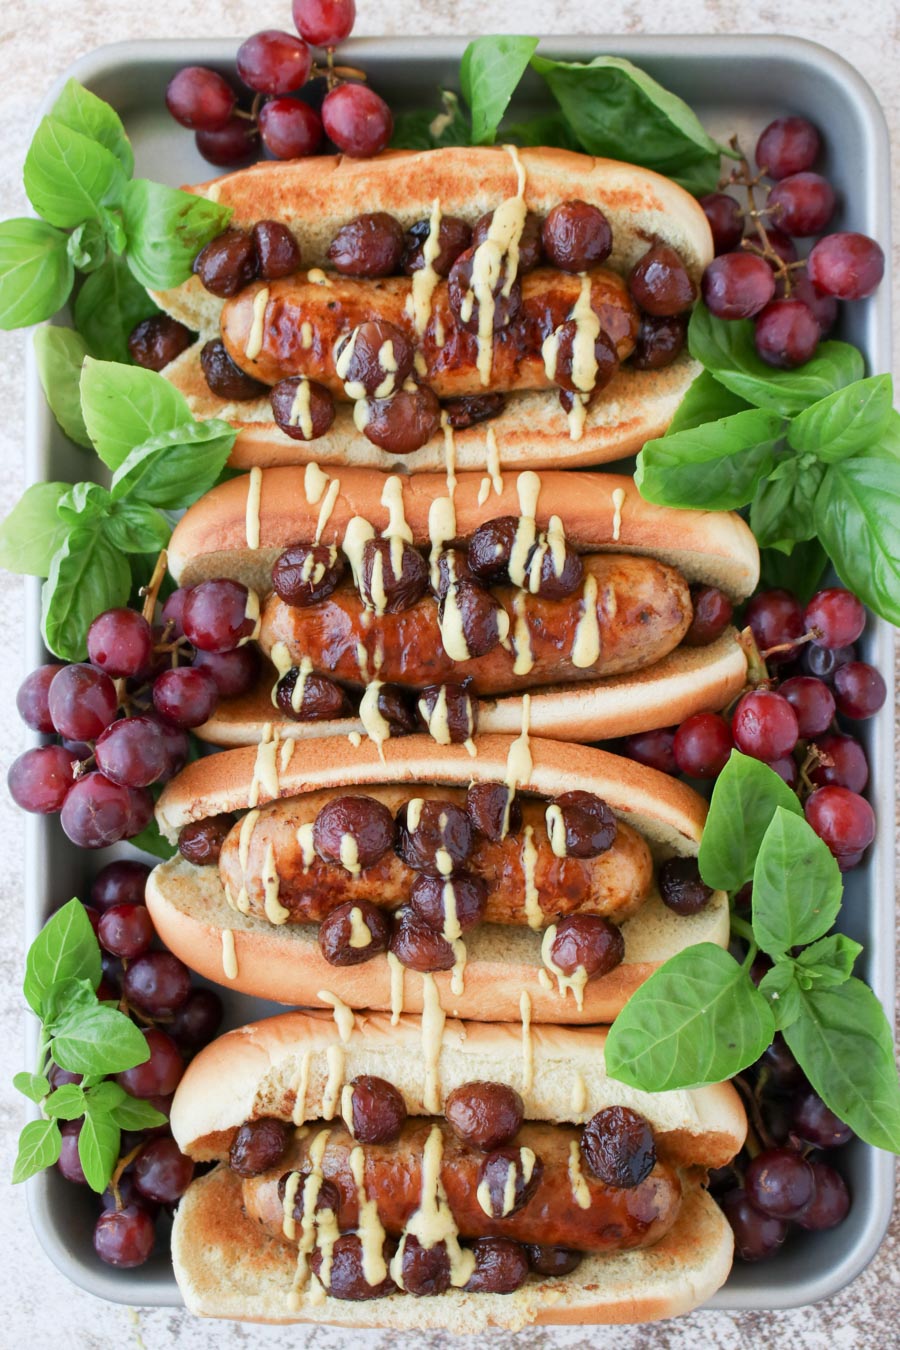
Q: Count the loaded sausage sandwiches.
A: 4